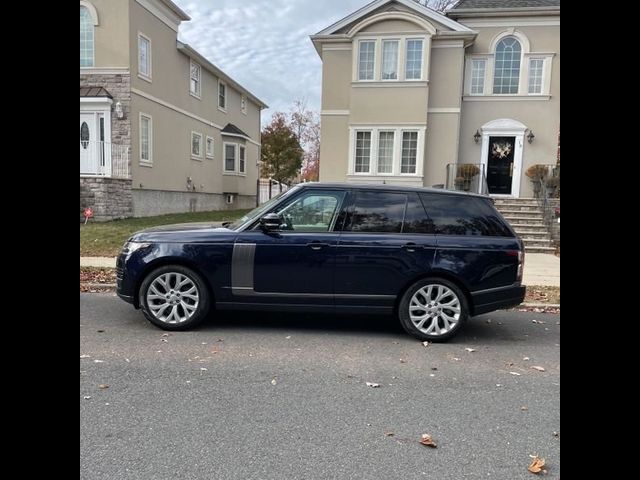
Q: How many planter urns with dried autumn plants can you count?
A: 2